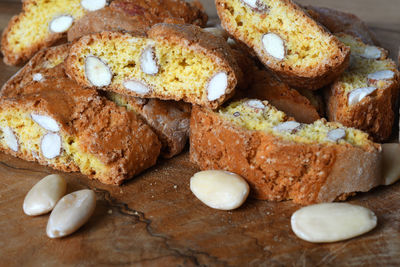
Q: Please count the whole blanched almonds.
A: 4